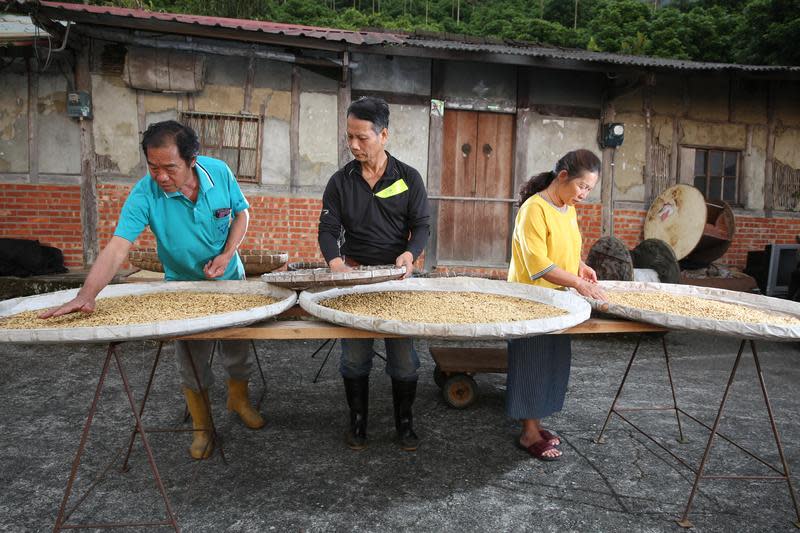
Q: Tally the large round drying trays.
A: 3